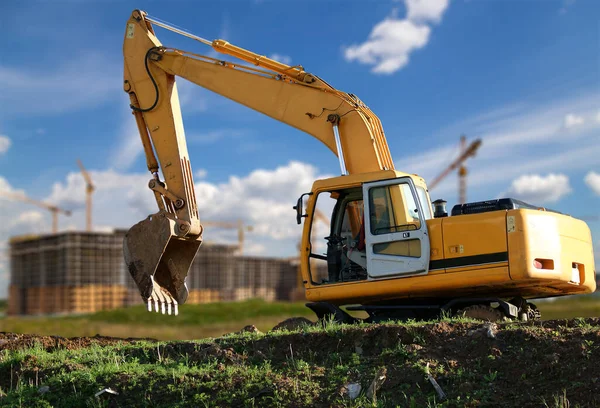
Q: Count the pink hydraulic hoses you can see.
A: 0